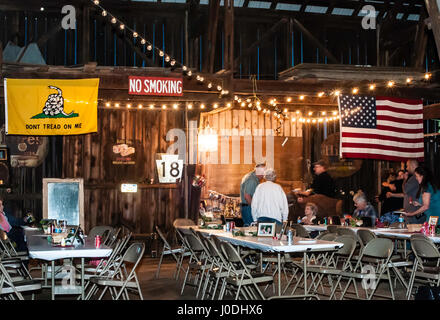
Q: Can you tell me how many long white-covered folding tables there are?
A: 3